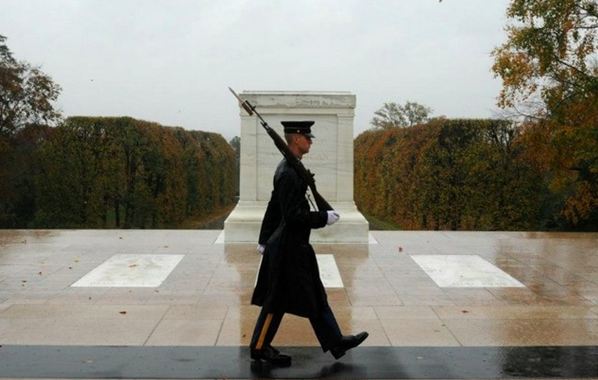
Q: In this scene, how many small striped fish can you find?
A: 0